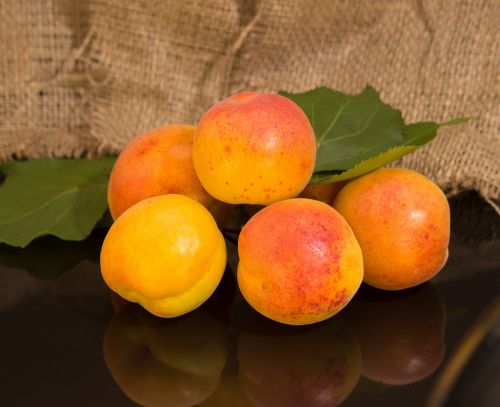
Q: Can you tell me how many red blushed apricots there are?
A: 4